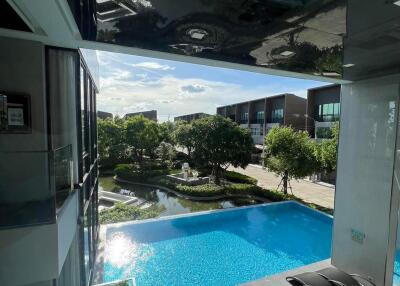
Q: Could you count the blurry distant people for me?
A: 0